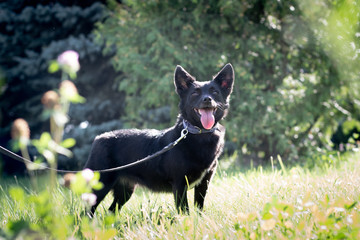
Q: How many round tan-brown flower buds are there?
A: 3